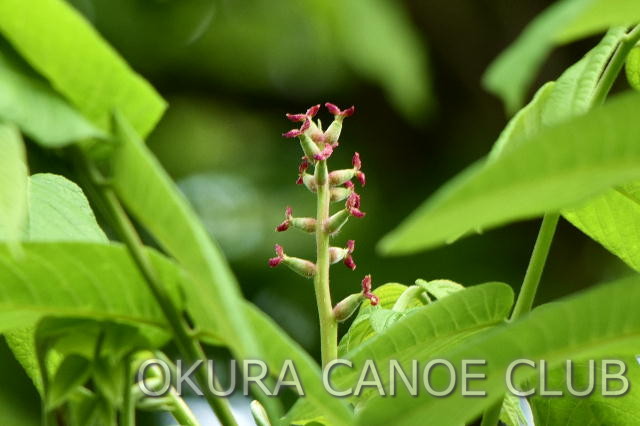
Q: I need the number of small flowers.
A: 12